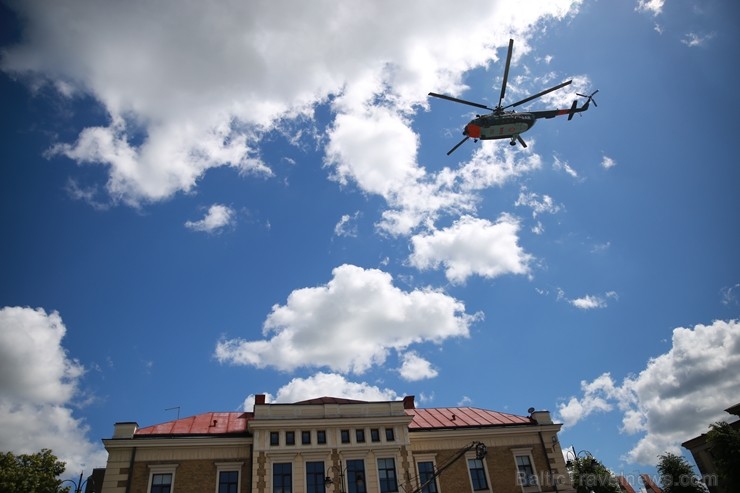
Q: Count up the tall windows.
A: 9